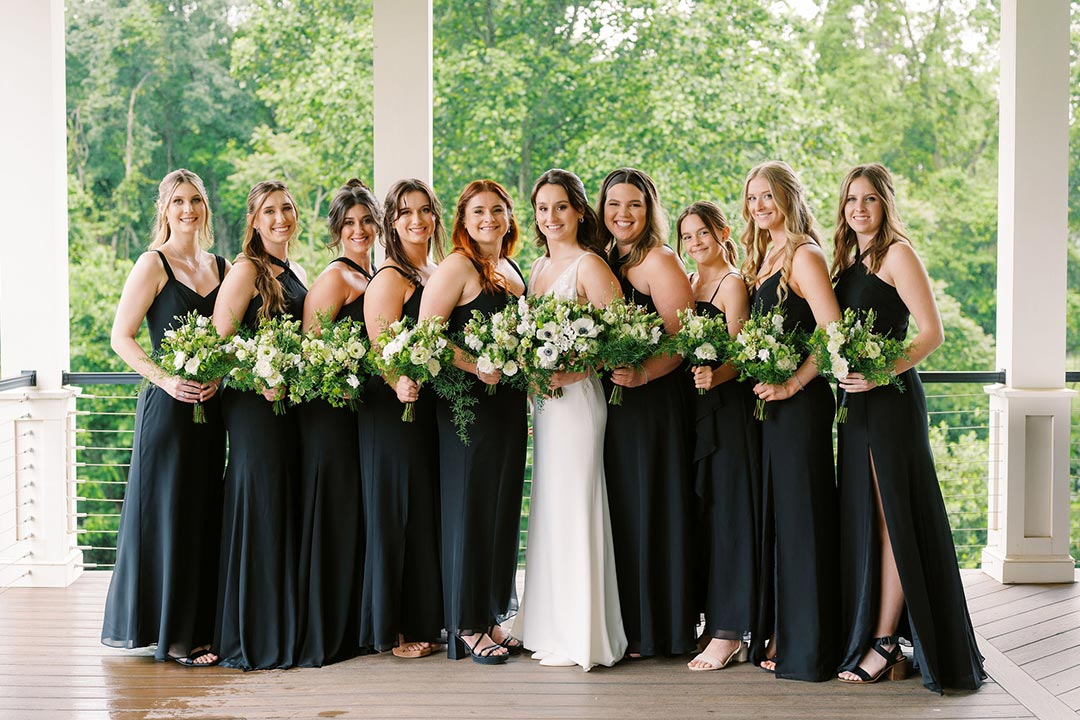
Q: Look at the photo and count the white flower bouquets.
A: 10